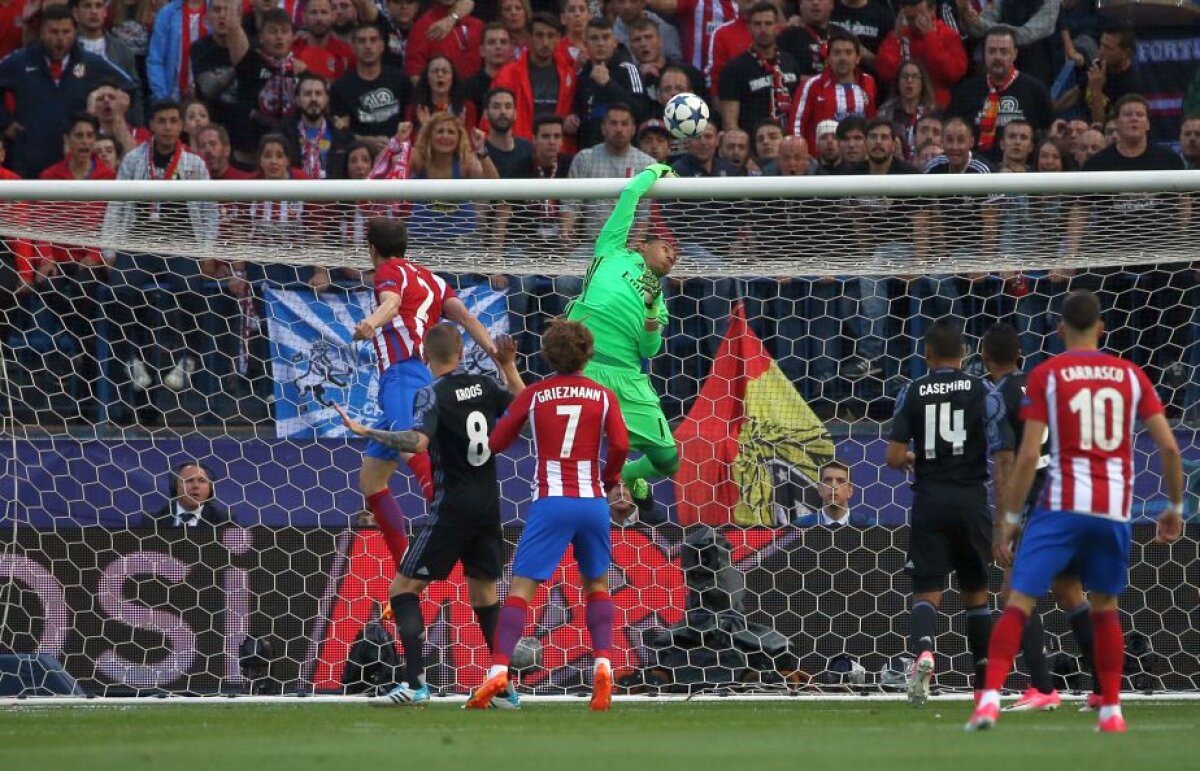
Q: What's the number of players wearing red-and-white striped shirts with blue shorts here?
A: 3